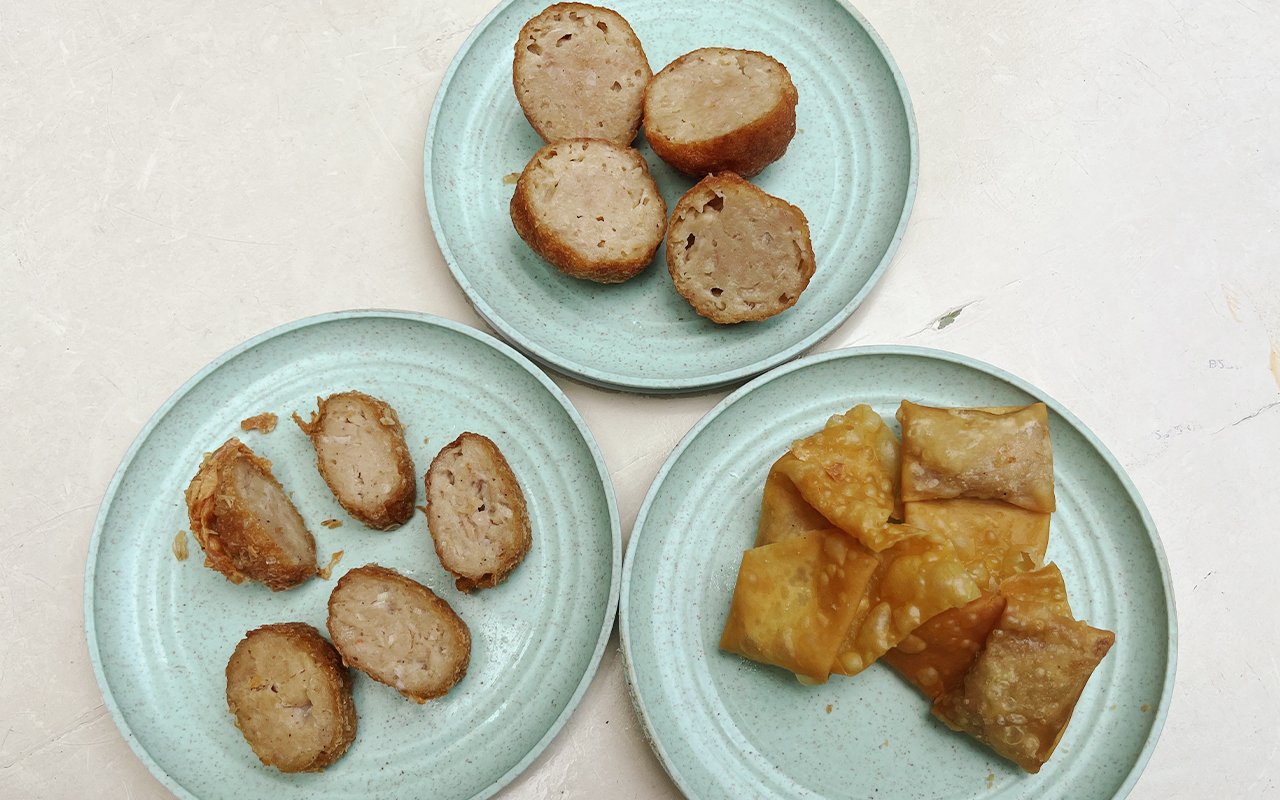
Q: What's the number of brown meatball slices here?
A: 9